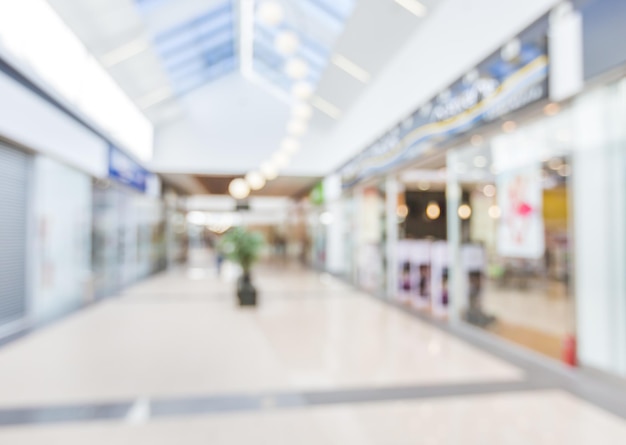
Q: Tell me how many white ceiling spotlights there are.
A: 11